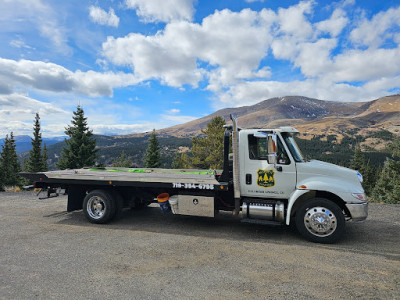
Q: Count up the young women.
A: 0